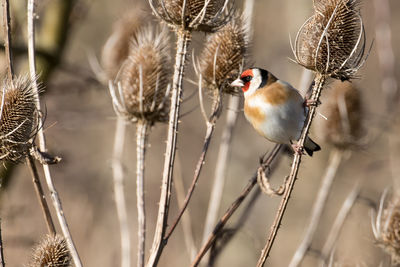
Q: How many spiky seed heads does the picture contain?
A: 9